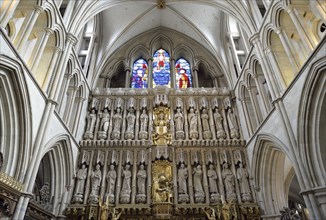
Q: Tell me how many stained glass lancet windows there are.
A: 3